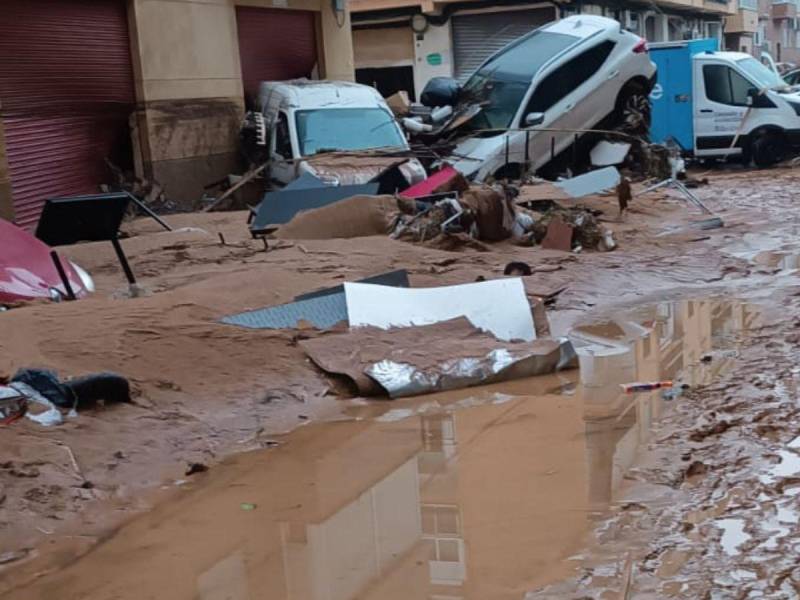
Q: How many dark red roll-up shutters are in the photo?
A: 2